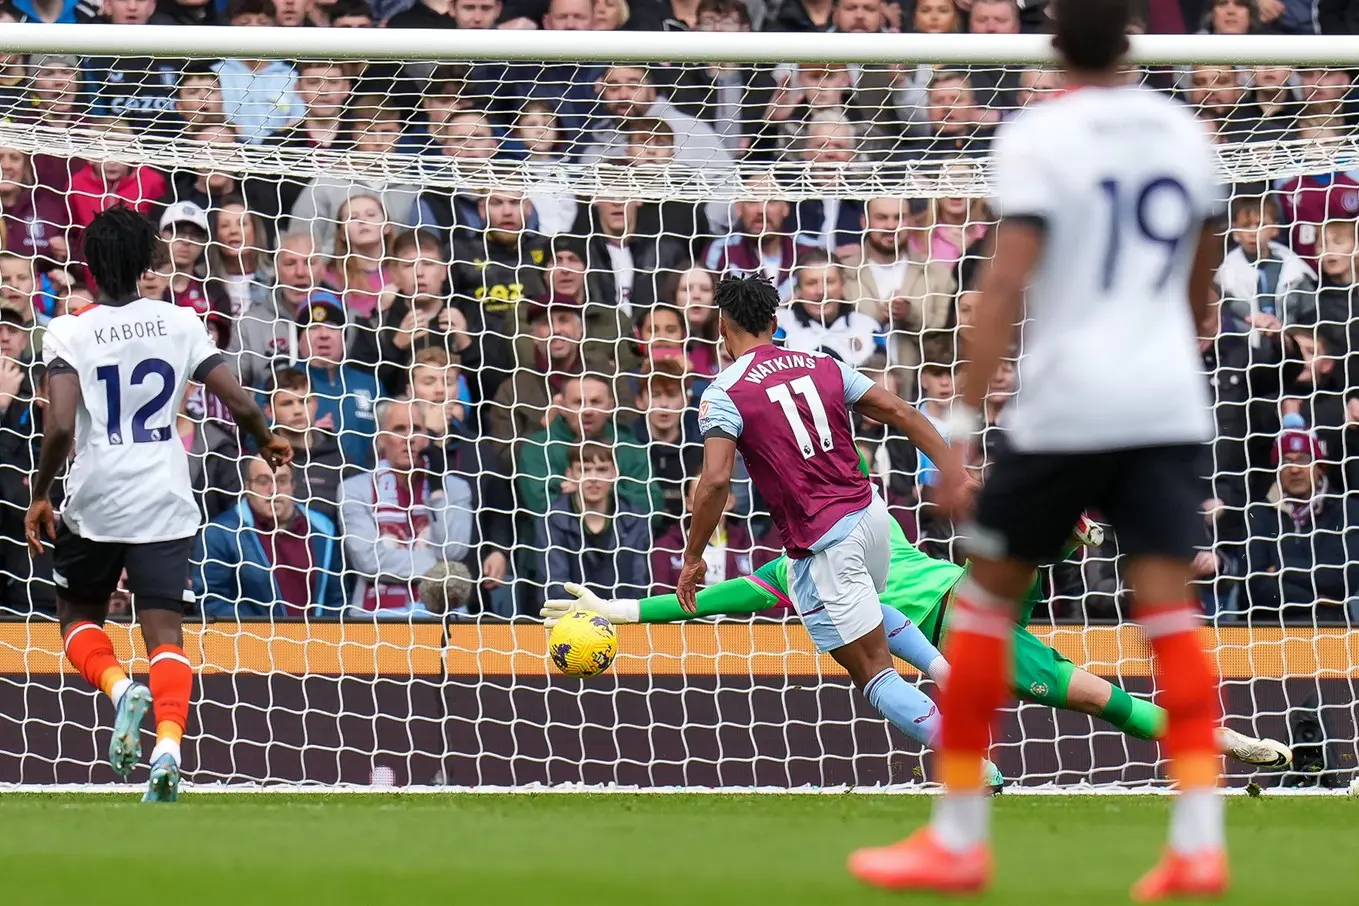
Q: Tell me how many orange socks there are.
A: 4